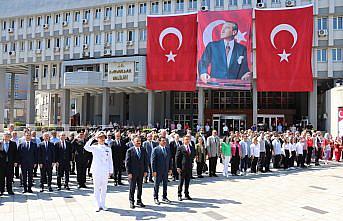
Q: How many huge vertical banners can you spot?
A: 3